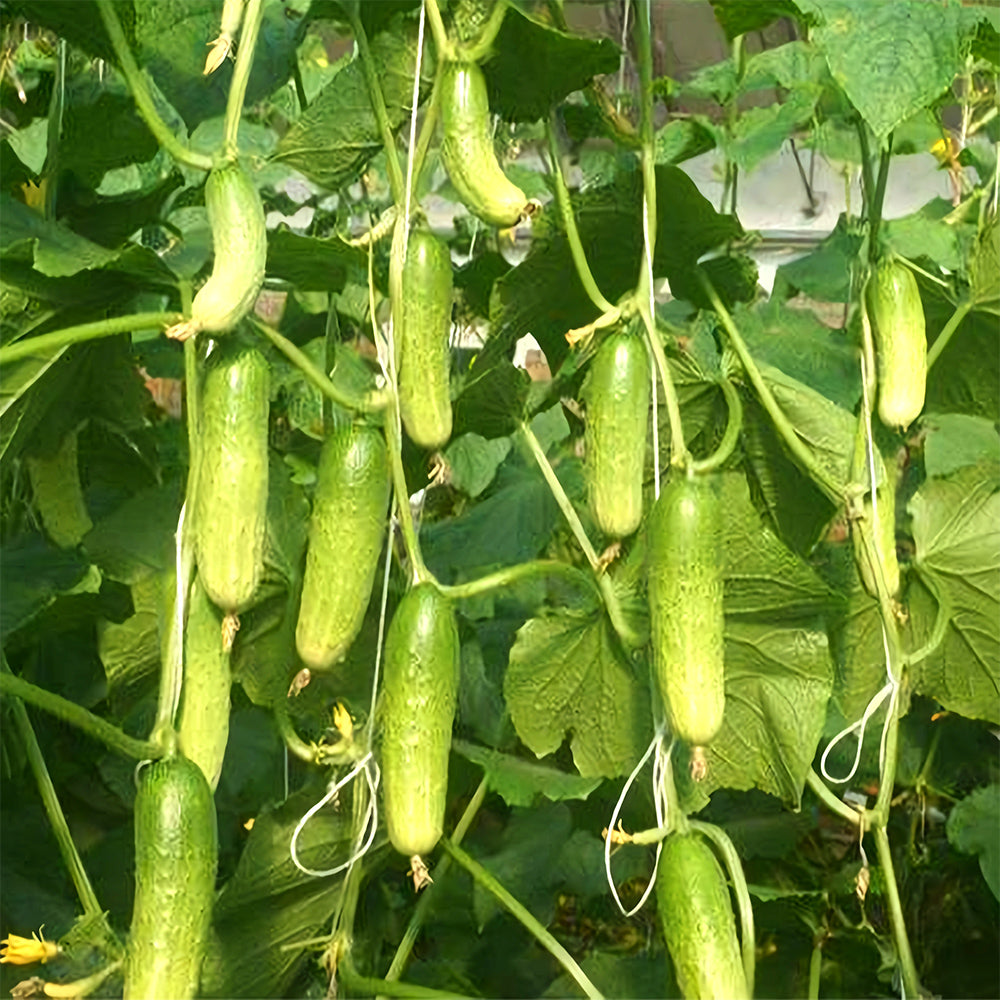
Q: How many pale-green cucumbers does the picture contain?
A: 13